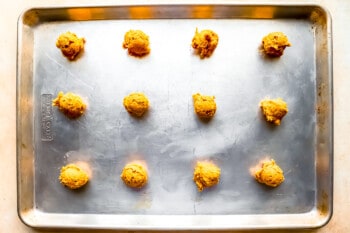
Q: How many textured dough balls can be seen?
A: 12